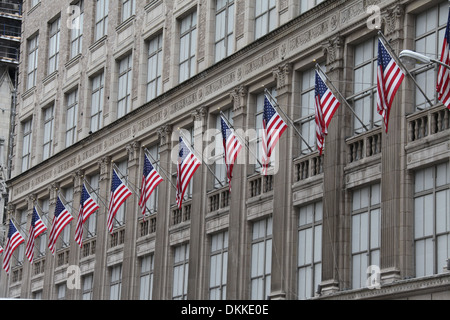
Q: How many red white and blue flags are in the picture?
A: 12